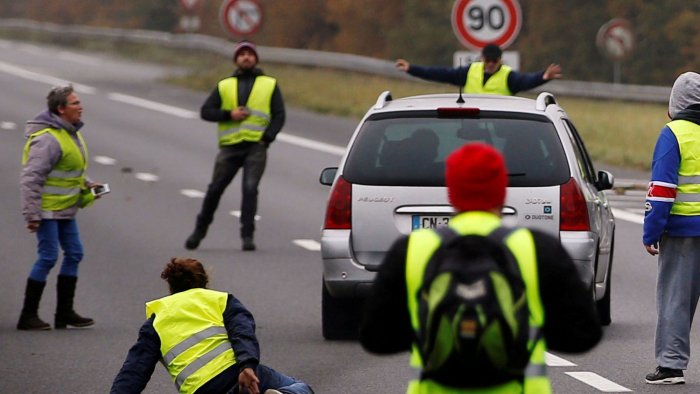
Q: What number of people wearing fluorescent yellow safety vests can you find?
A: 6